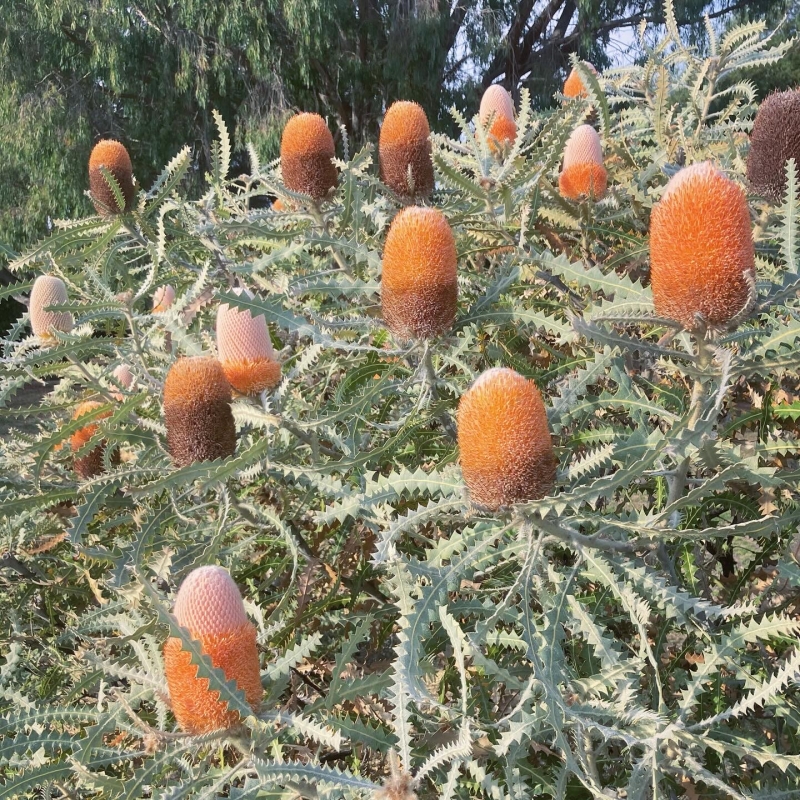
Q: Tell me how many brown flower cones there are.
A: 1